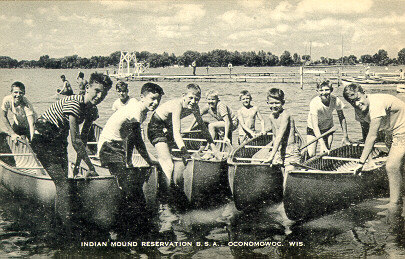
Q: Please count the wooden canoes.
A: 5